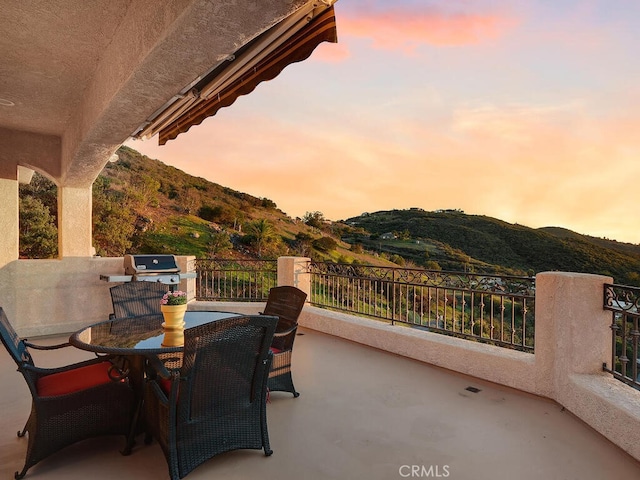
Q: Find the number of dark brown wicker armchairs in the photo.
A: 4